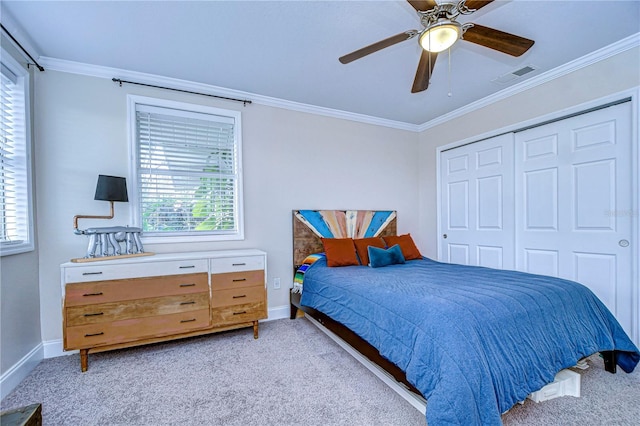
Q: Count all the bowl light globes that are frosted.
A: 1